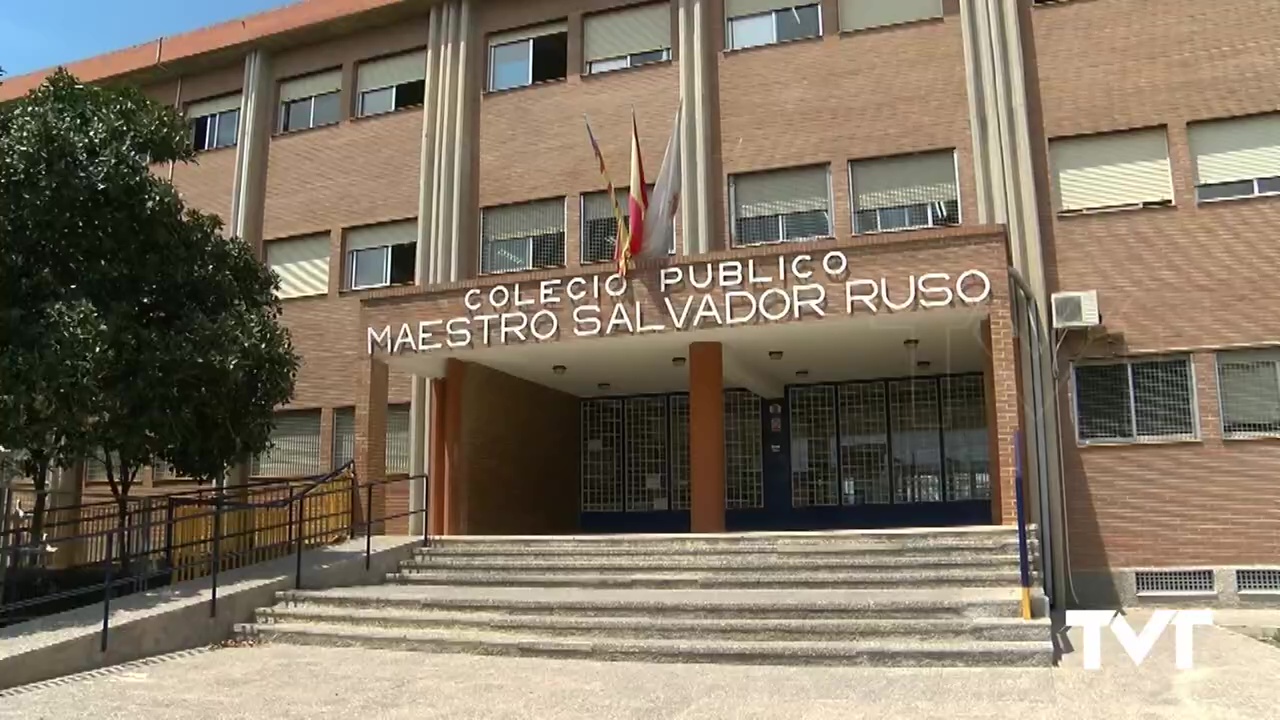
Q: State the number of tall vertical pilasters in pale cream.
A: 4